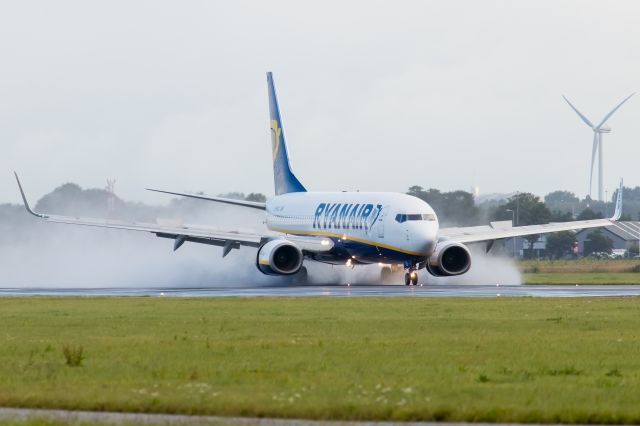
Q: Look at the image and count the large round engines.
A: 2